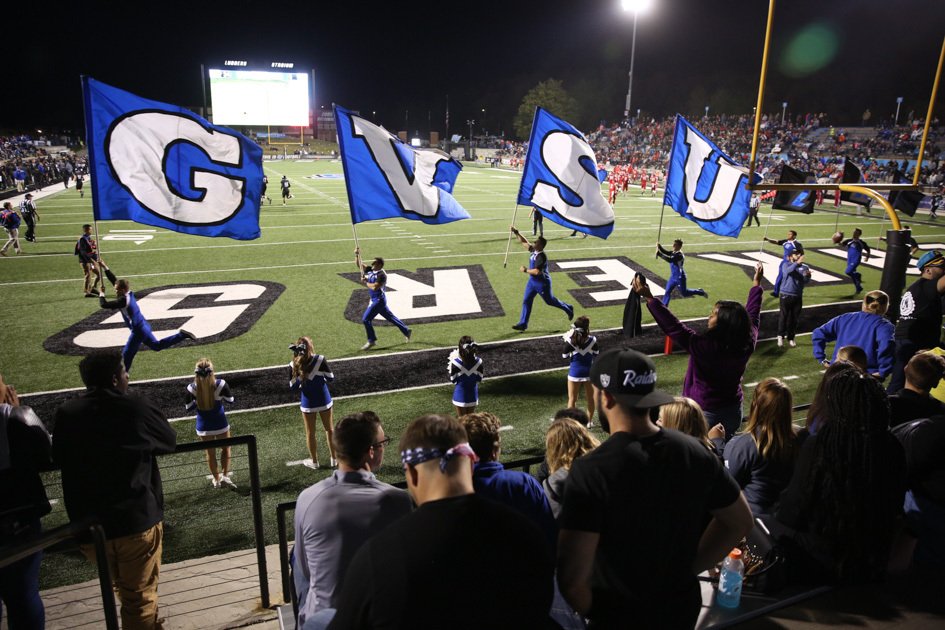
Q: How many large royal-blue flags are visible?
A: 4